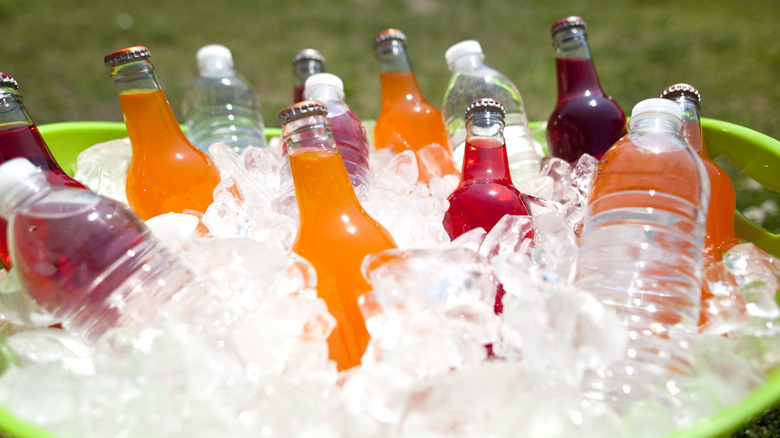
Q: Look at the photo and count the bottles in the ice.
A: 13